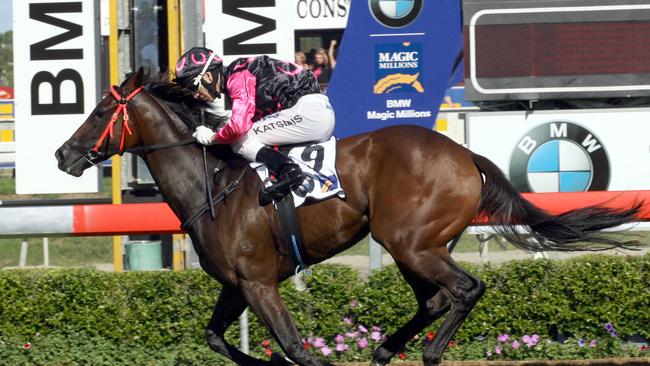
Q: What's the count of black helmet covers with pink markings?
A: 1